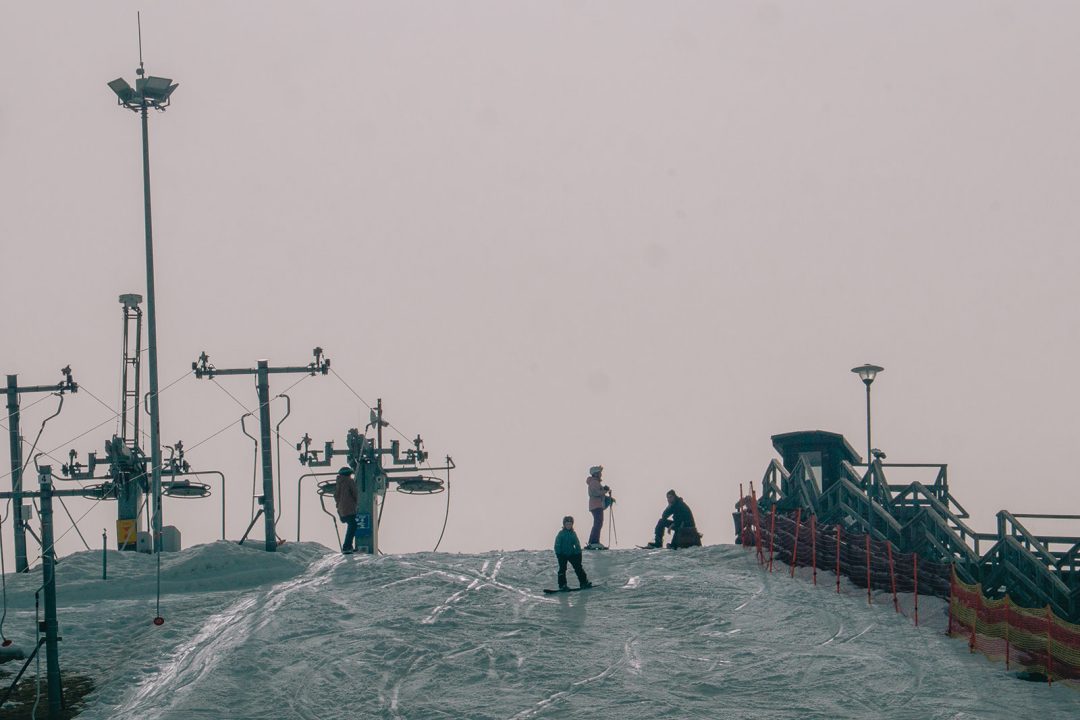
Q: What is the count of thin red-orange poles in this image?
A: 14